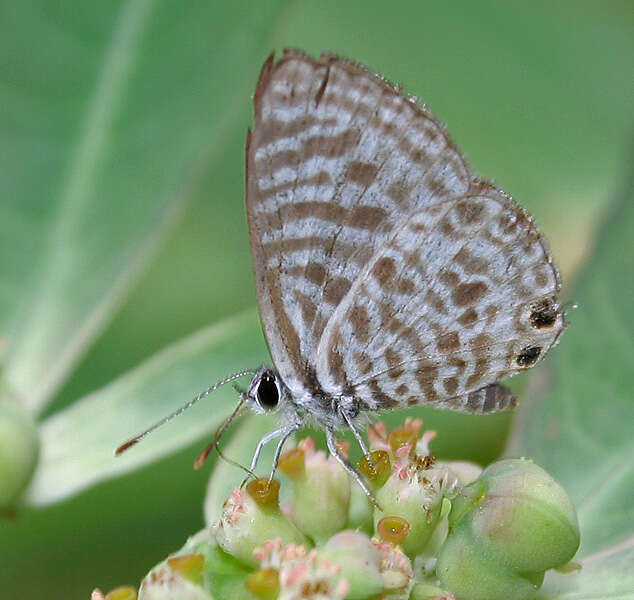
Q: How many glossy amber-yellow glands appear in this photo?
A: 8